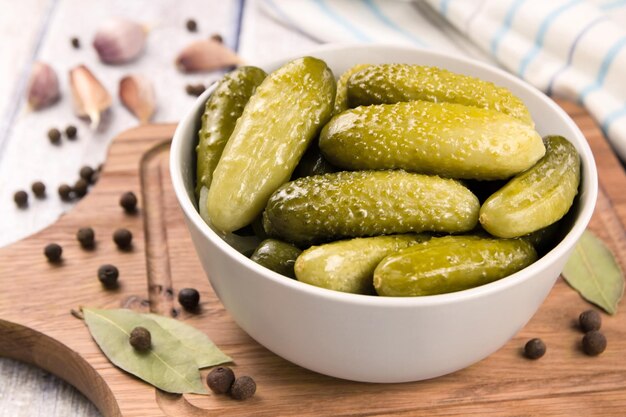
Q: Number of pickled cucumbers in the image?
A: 10